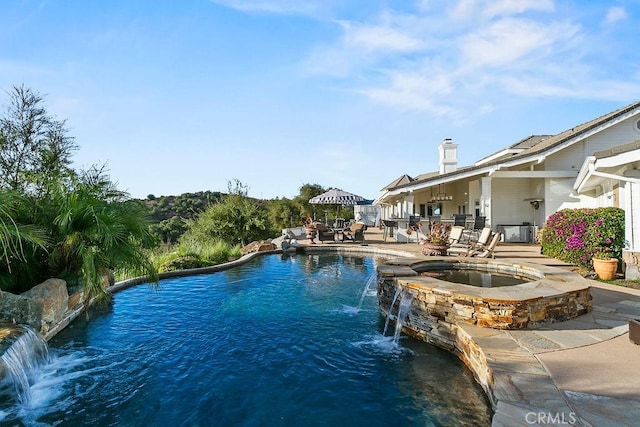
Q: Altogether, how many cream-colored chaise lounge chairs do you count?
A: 3